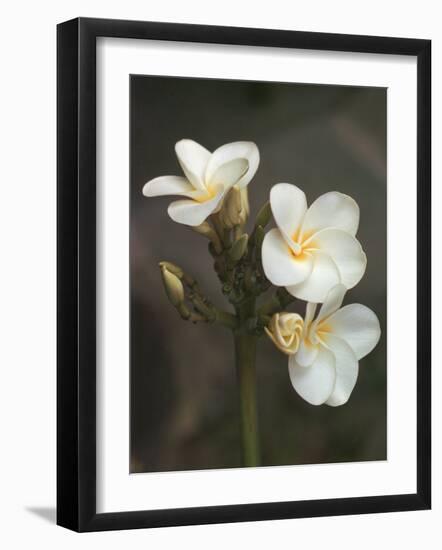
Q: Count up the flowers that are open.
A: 3